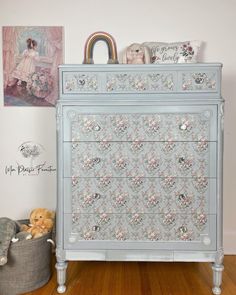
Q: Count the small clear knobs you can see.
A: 10